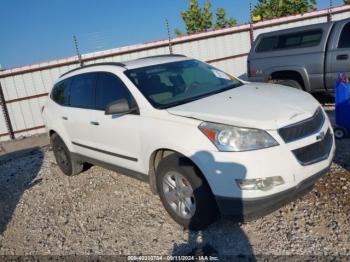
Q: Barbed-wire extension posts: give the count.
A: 4